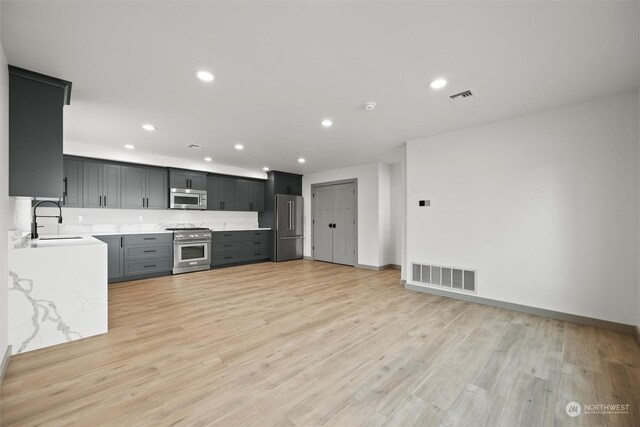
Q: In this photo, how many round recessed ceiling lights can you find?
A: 9